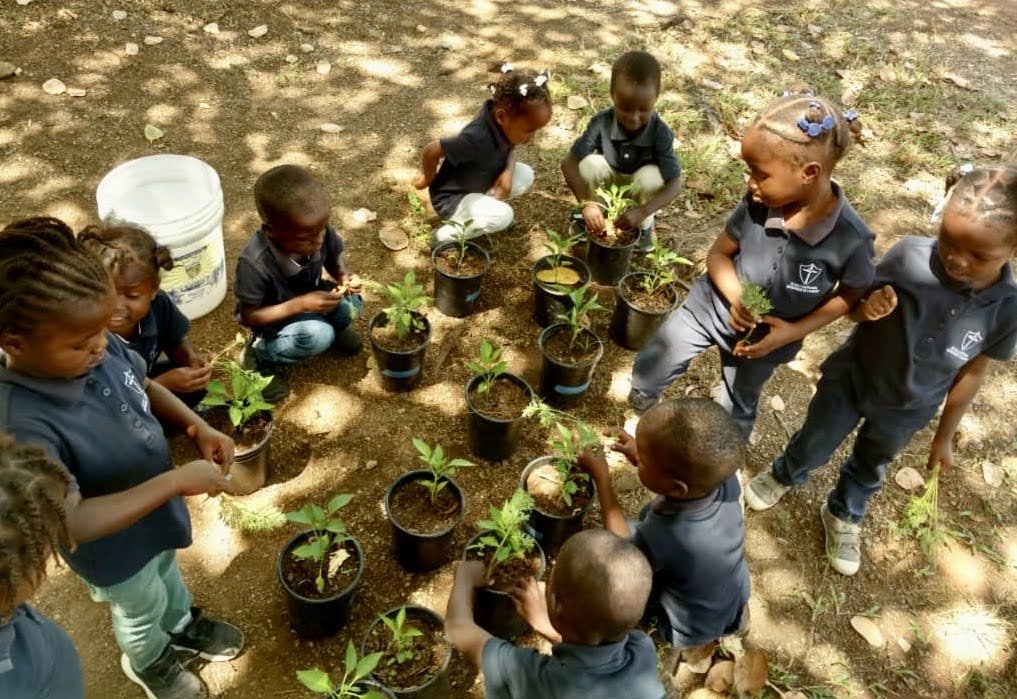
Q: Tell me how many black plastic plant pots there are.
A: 14